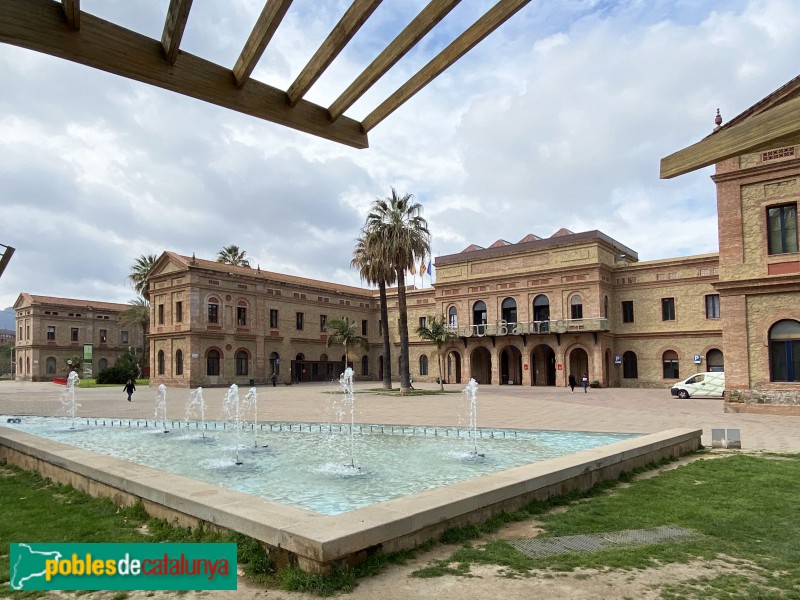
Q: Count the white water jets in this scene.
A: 7